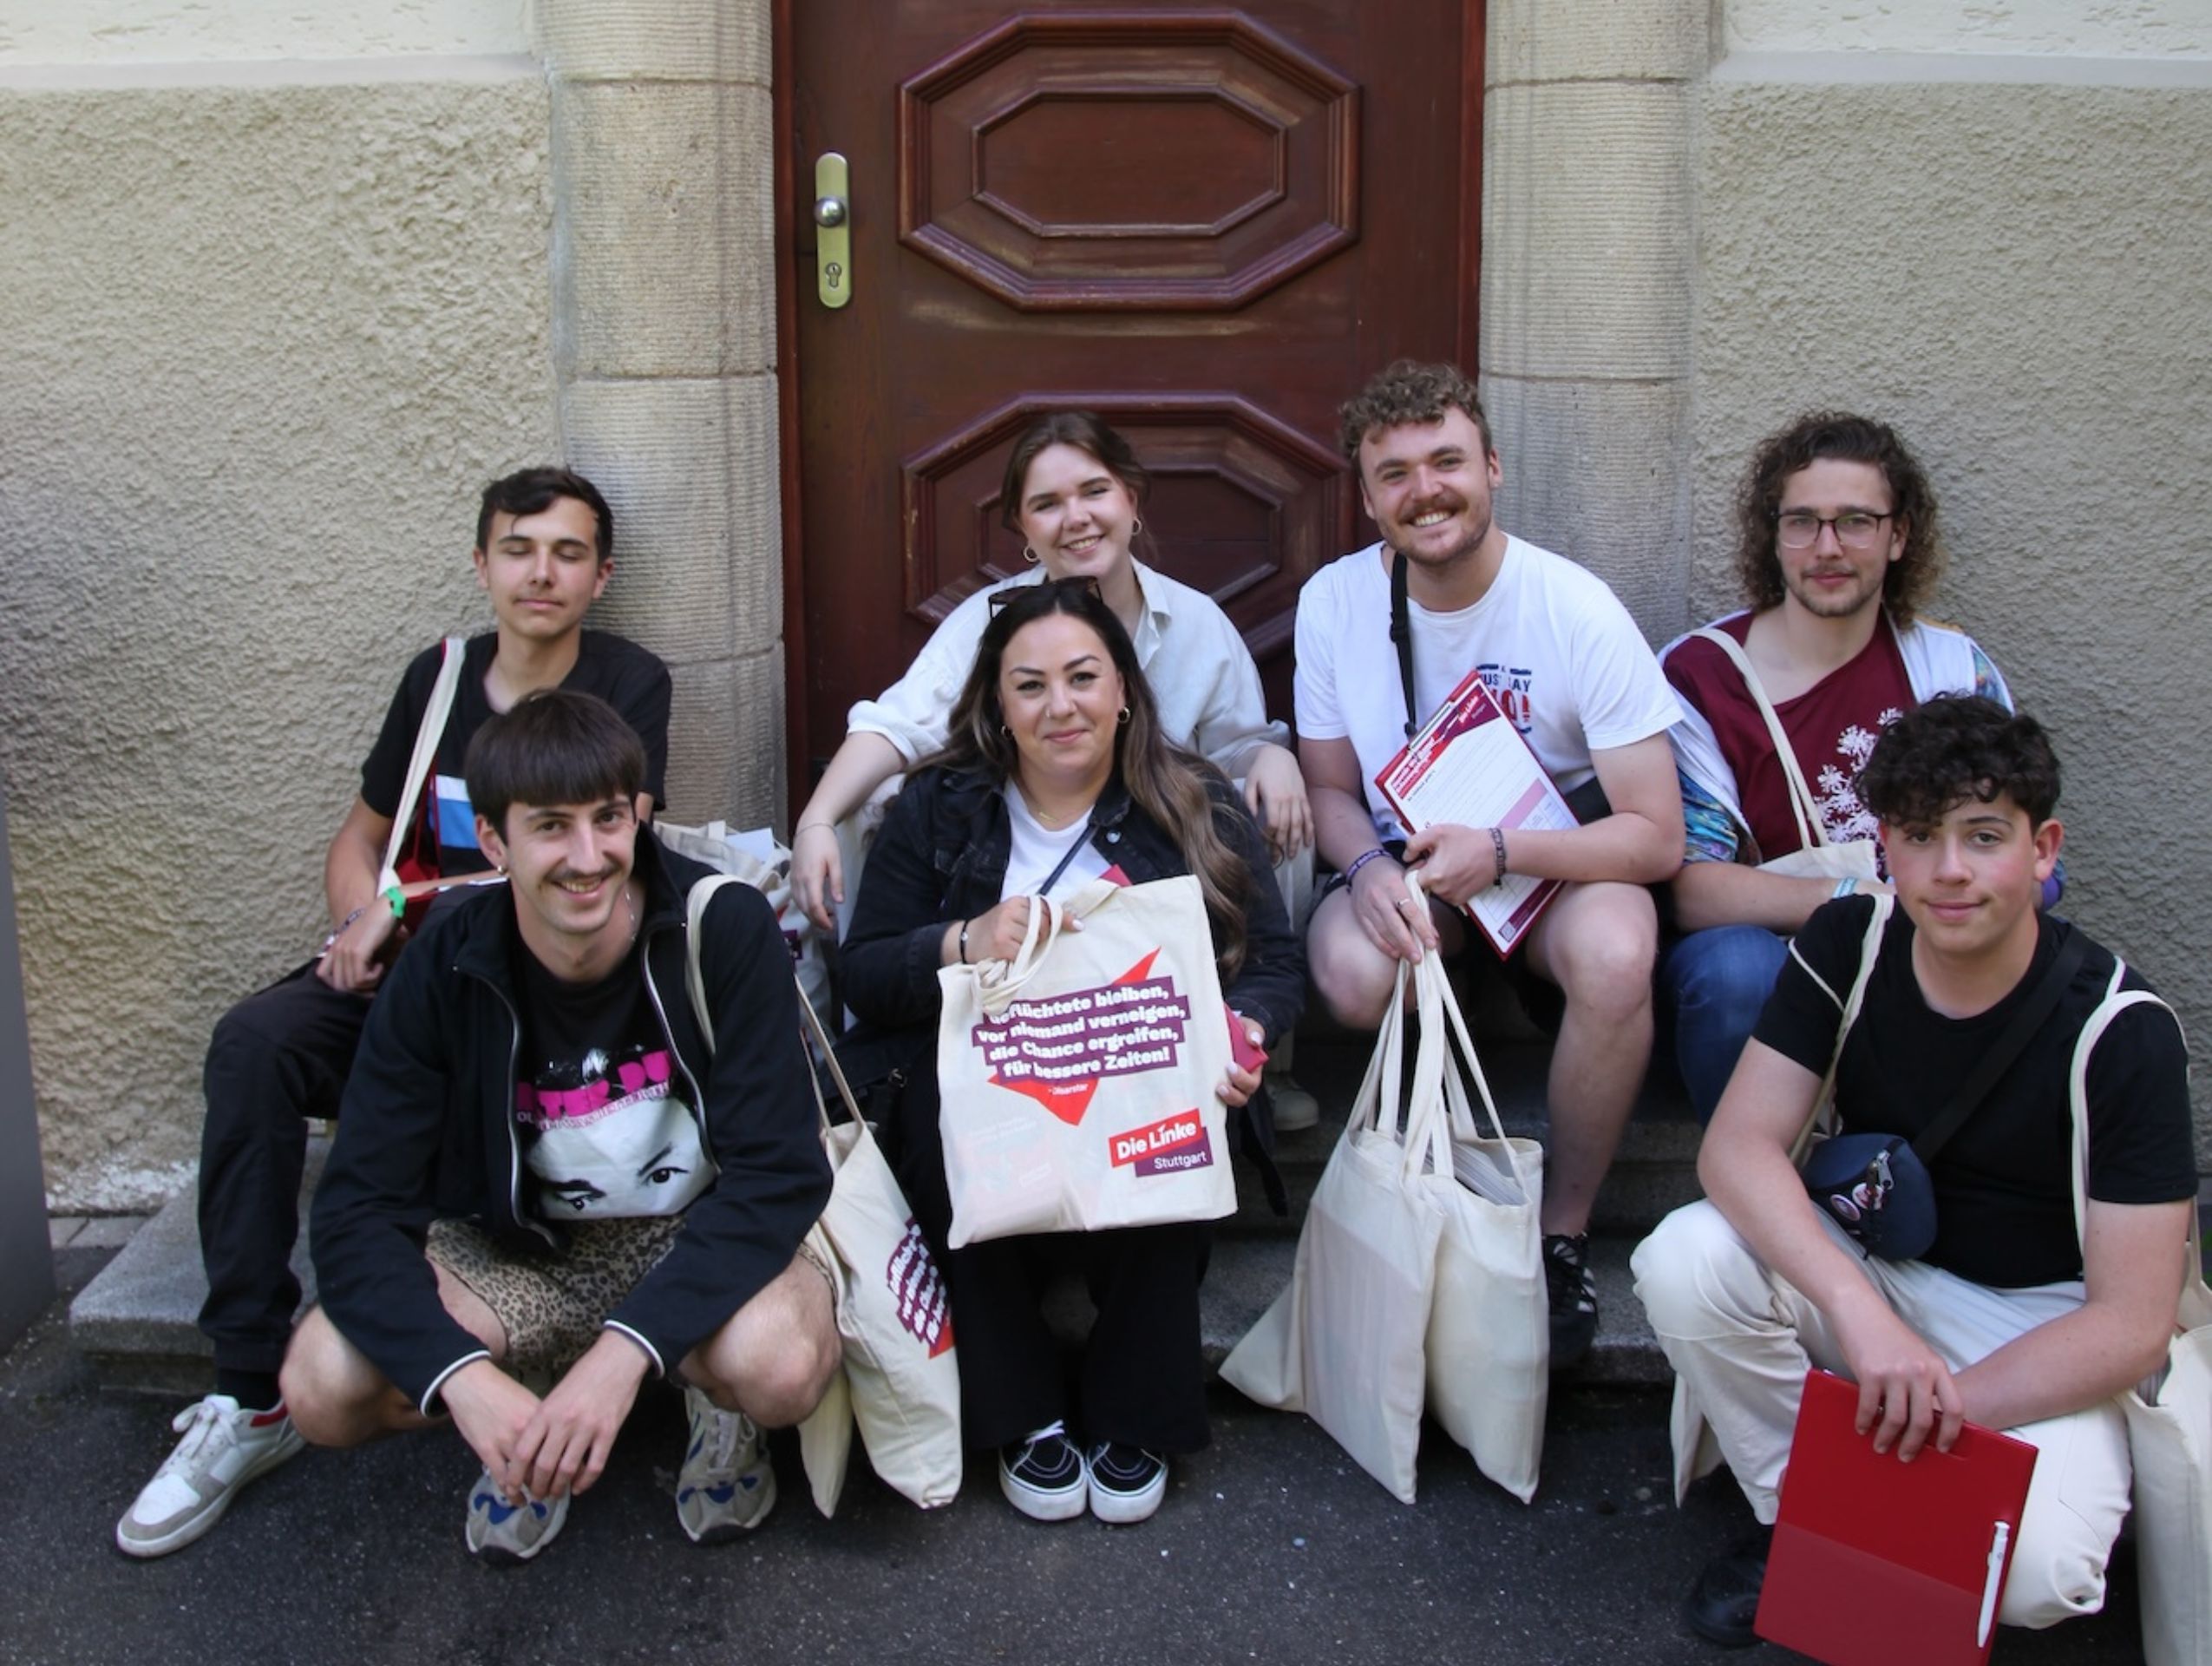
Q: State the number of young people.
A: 7